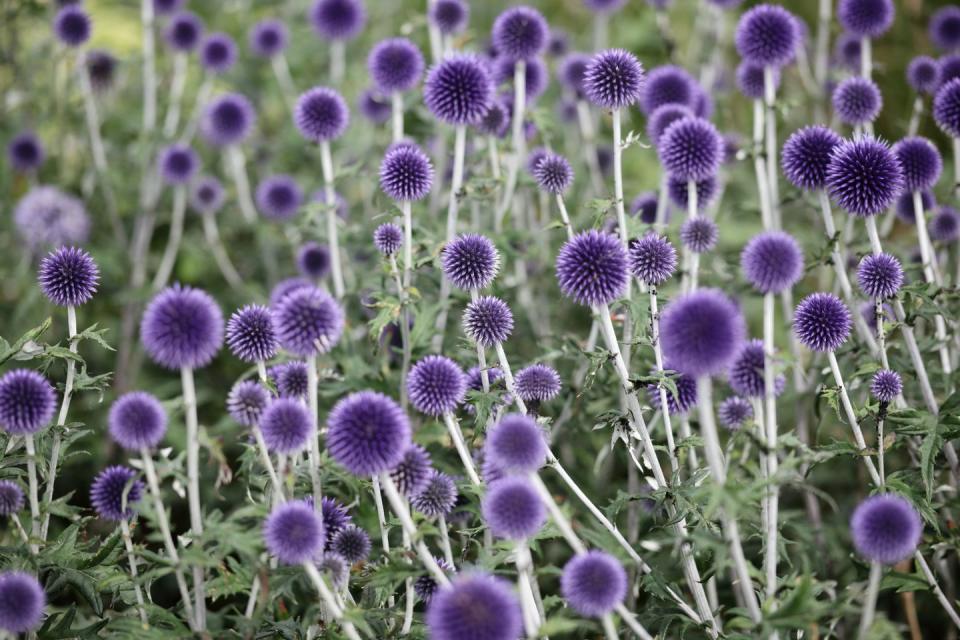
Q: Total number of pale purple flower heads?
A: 1